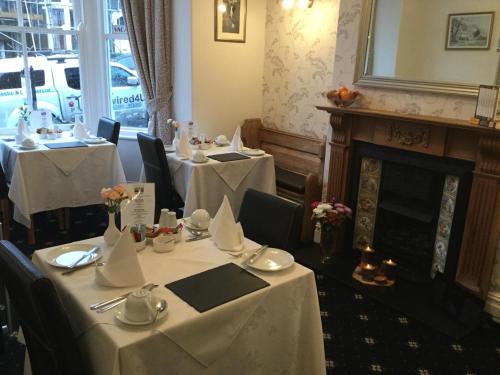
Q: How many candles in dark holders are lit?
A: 3